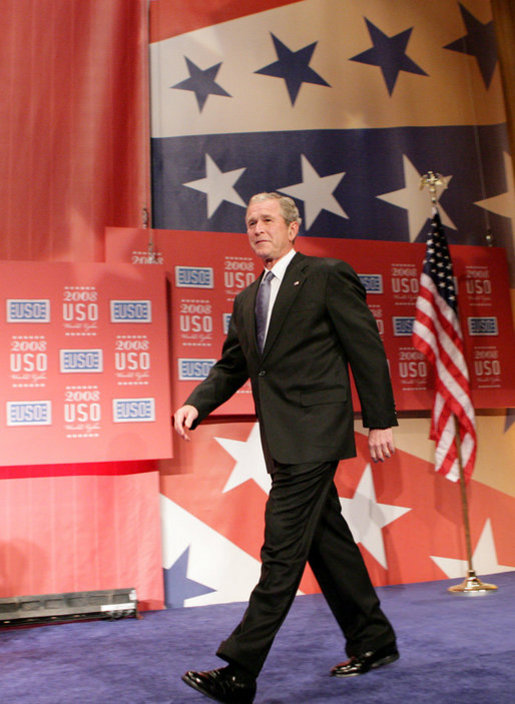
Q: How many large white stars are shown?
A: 7